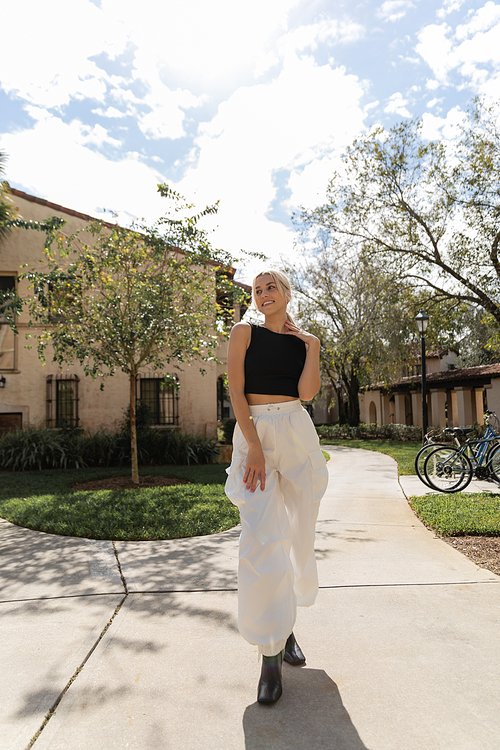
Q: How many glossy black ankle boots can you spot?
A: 2